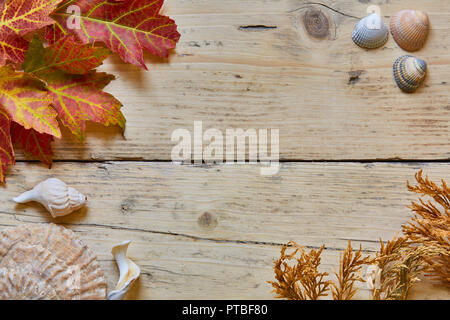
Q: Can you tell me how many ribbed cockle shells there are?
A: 3